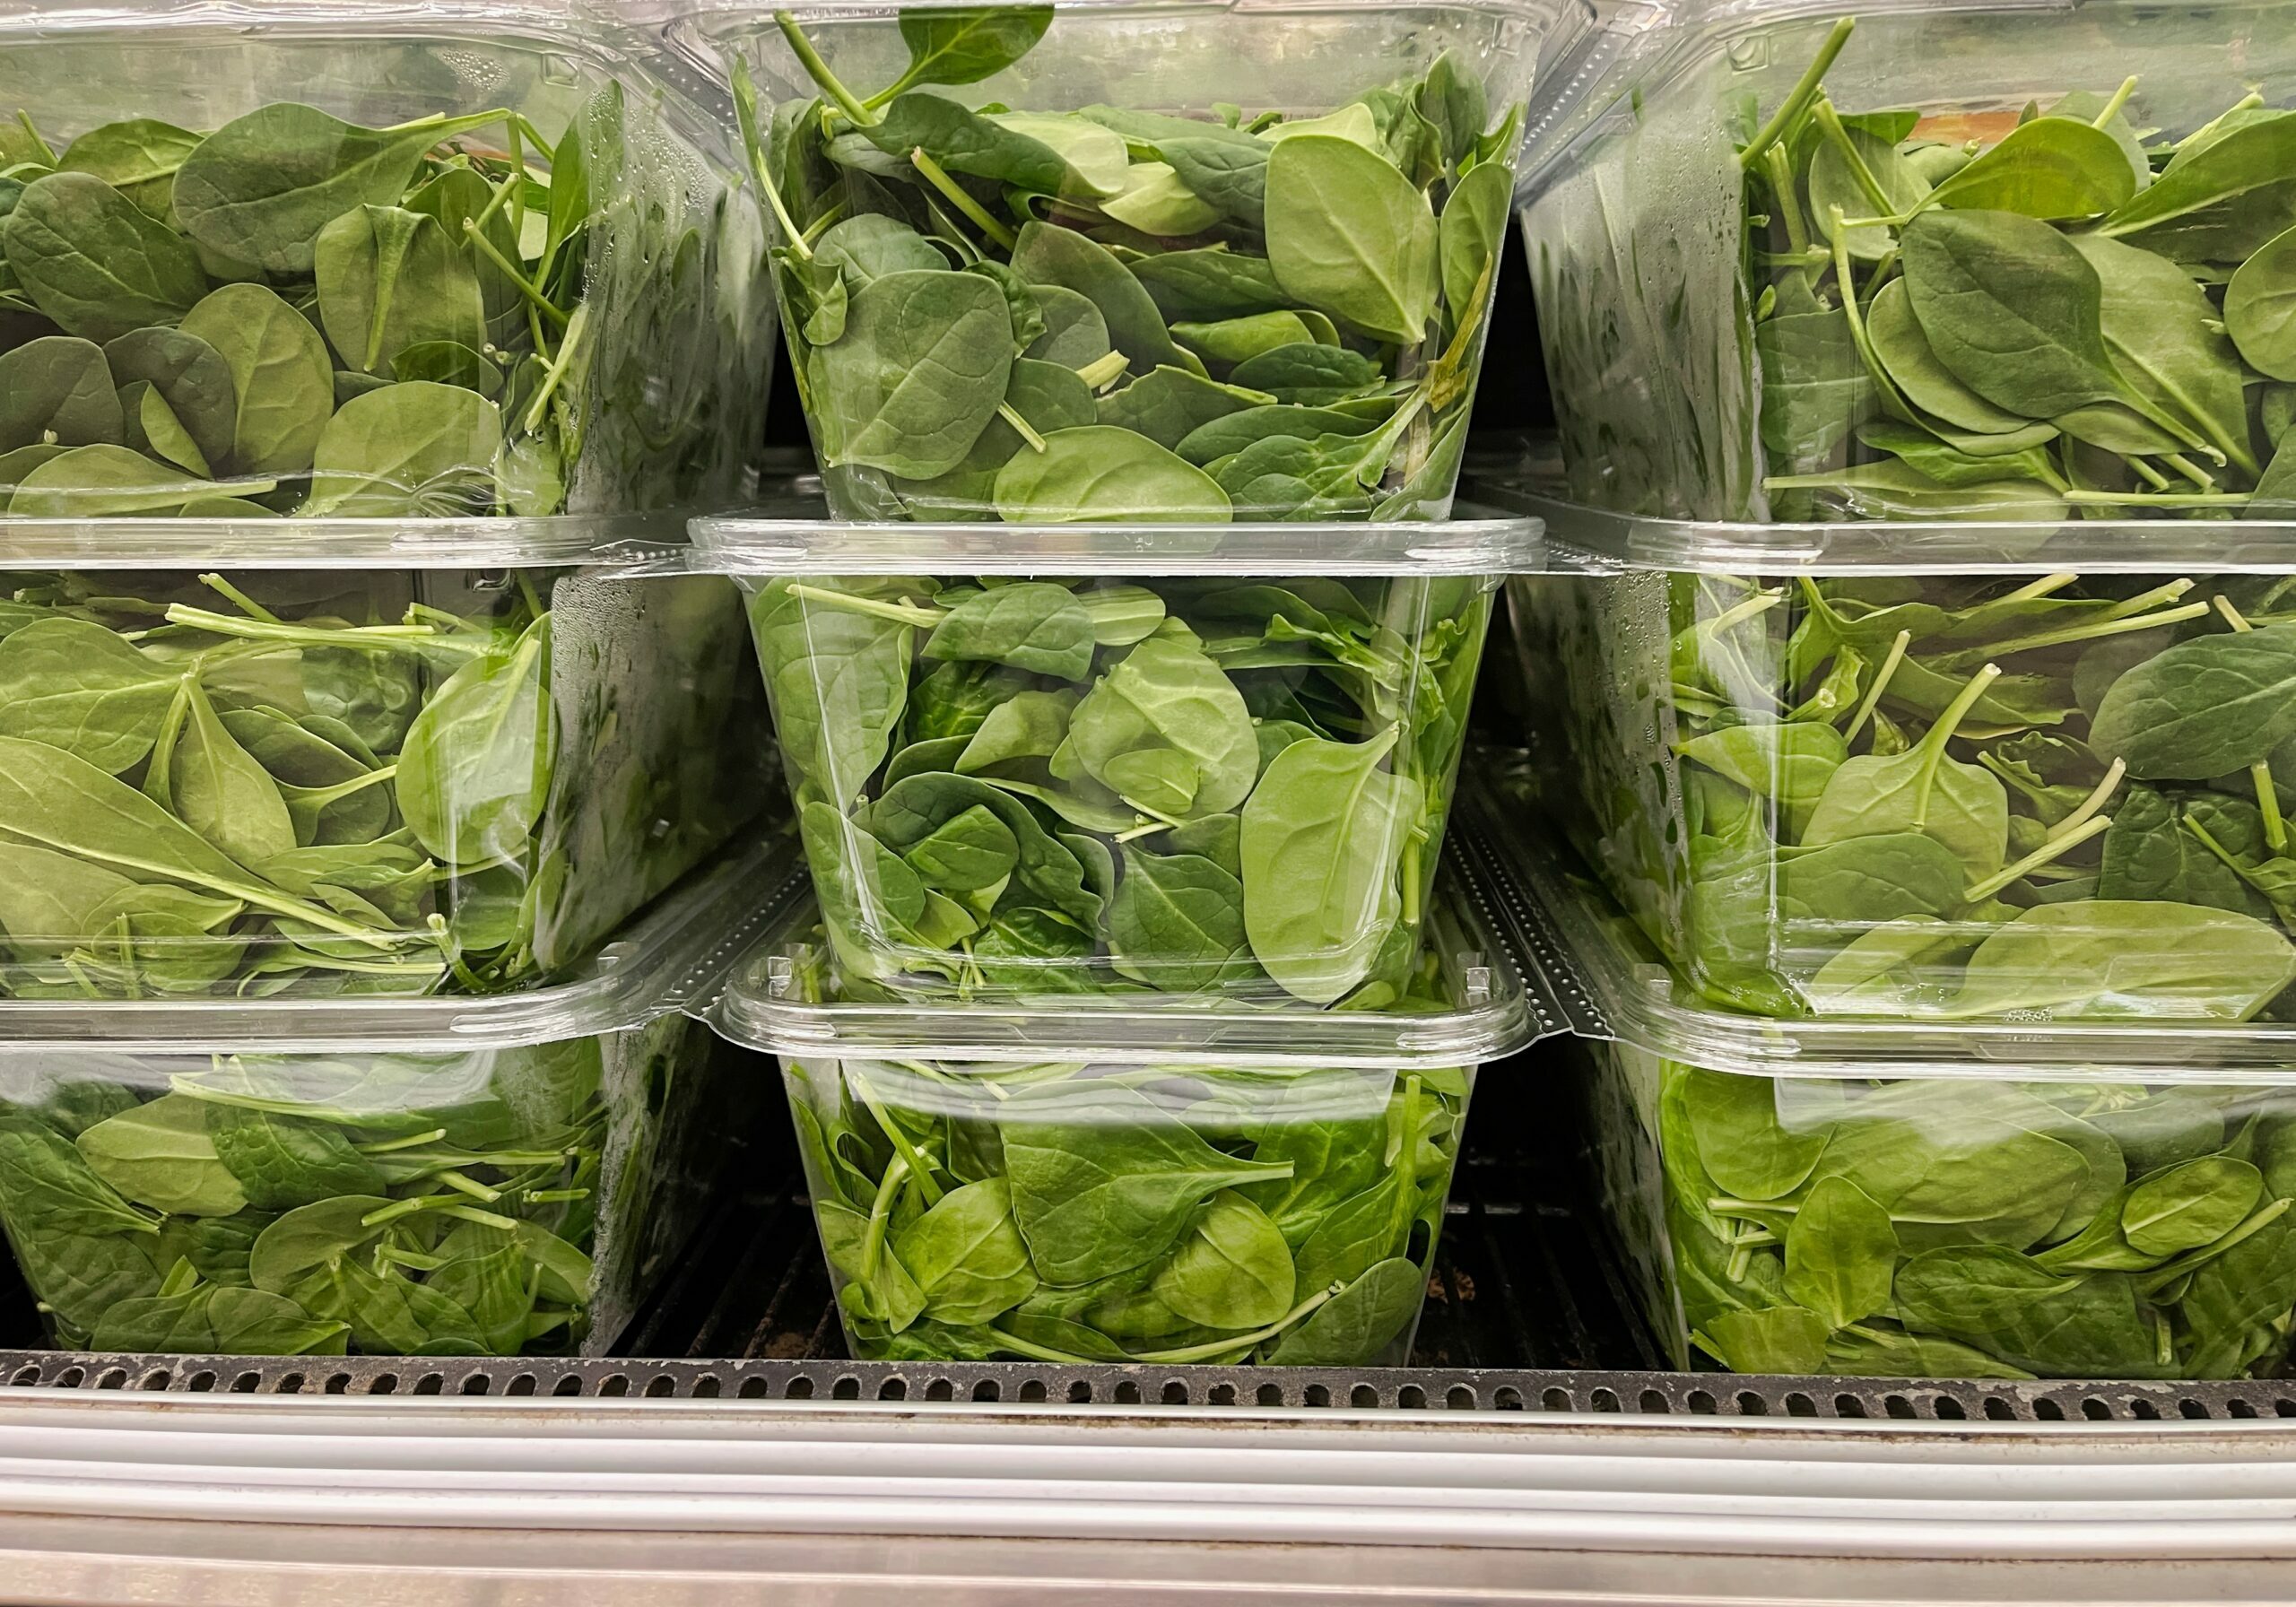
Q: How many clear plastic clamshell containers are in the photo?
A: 9